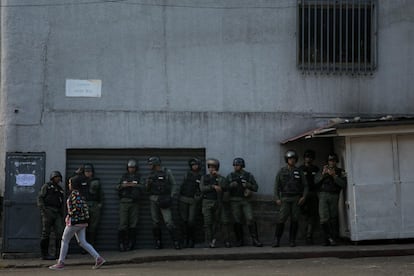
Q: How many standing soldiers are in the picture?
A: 10